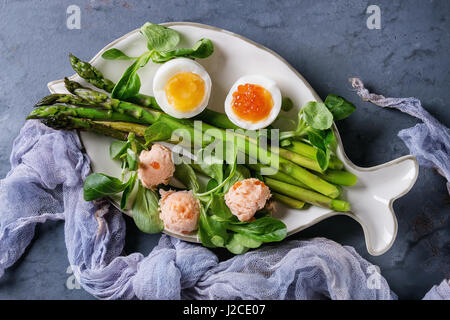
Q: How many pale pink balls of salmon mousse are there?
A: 3